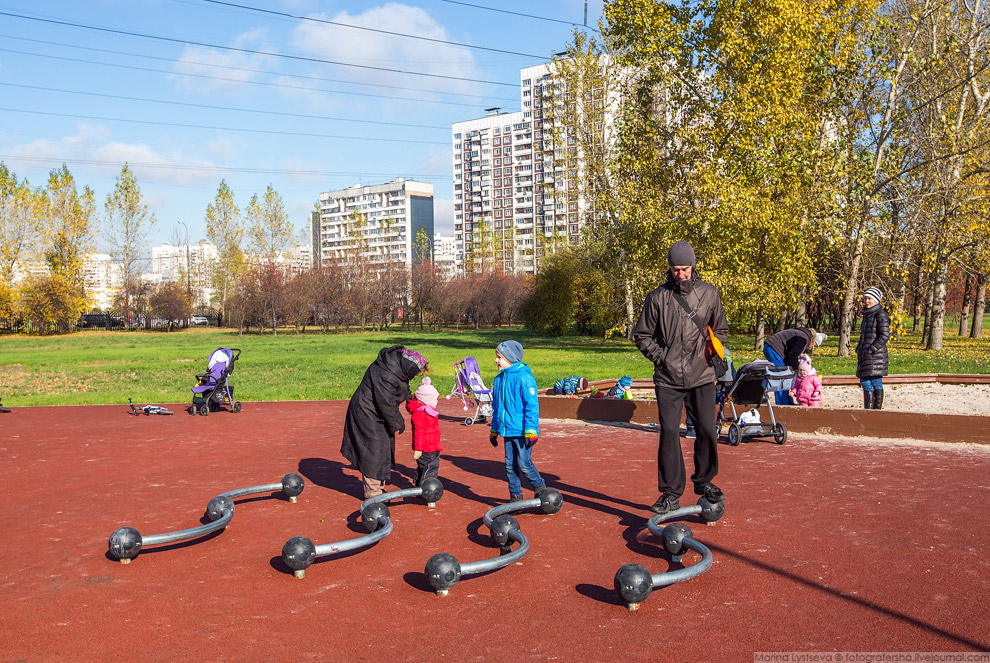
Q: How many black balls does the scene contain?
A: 12